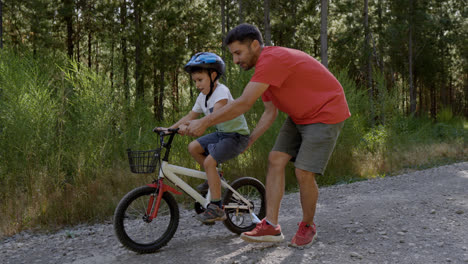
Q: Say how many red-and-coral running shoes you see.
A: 2